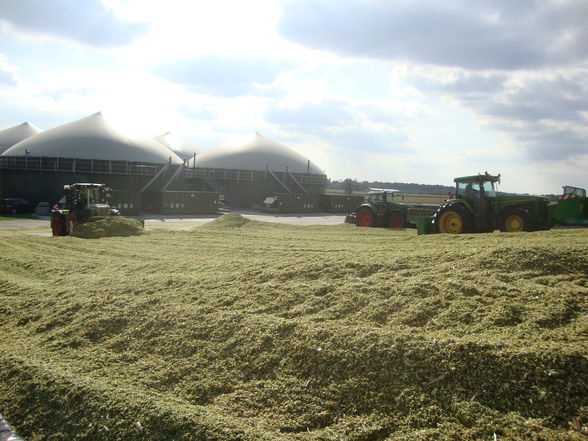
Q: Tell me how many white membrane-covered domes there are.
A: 4